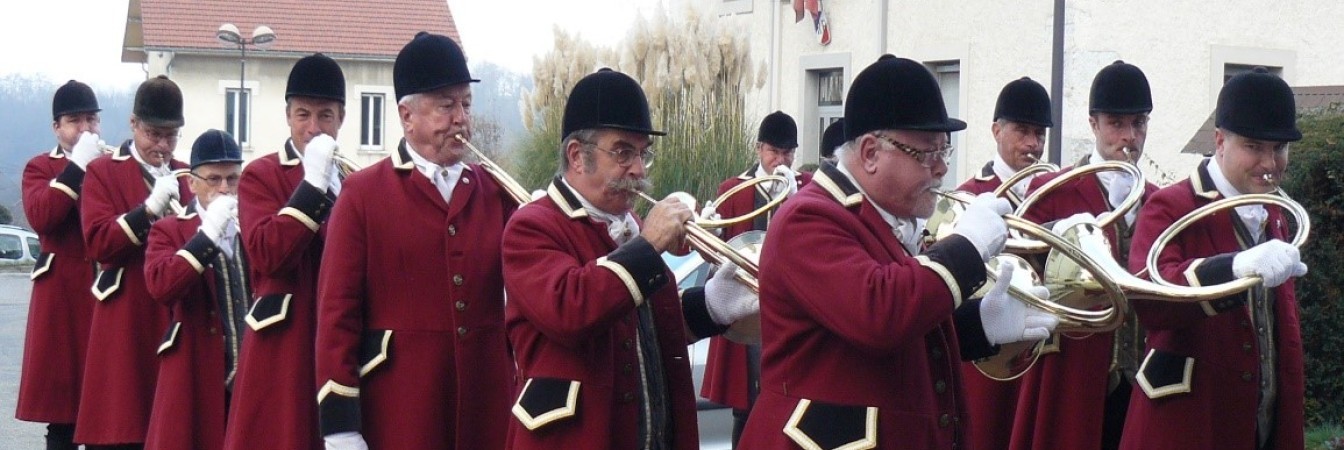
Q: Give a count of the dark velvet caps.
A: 12